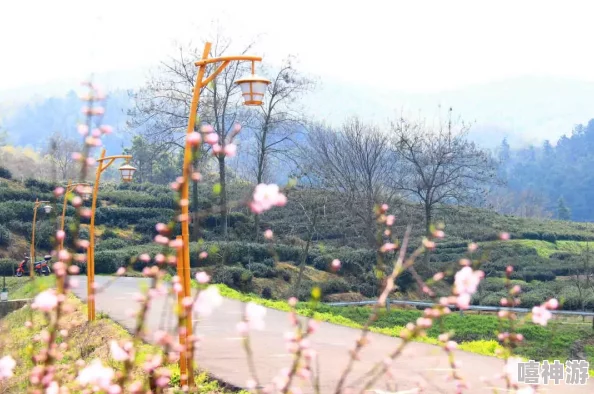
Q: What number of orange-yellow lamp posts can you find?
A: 4